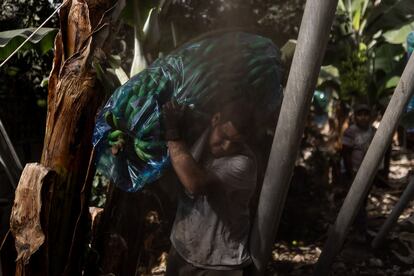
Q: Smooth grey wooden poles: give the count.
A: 3